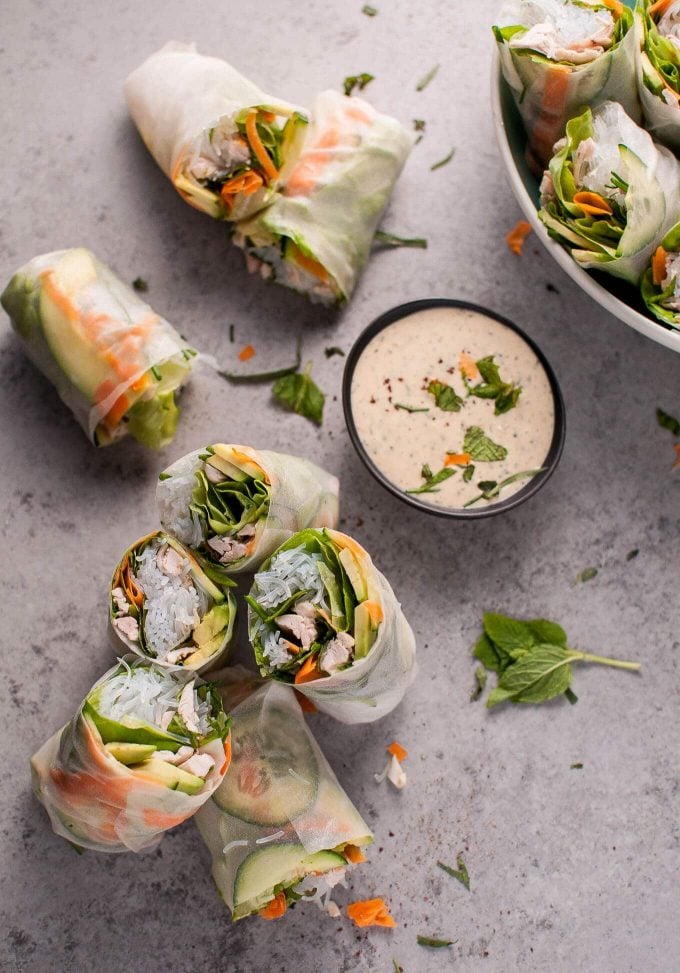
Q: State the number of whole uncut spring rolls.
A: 0